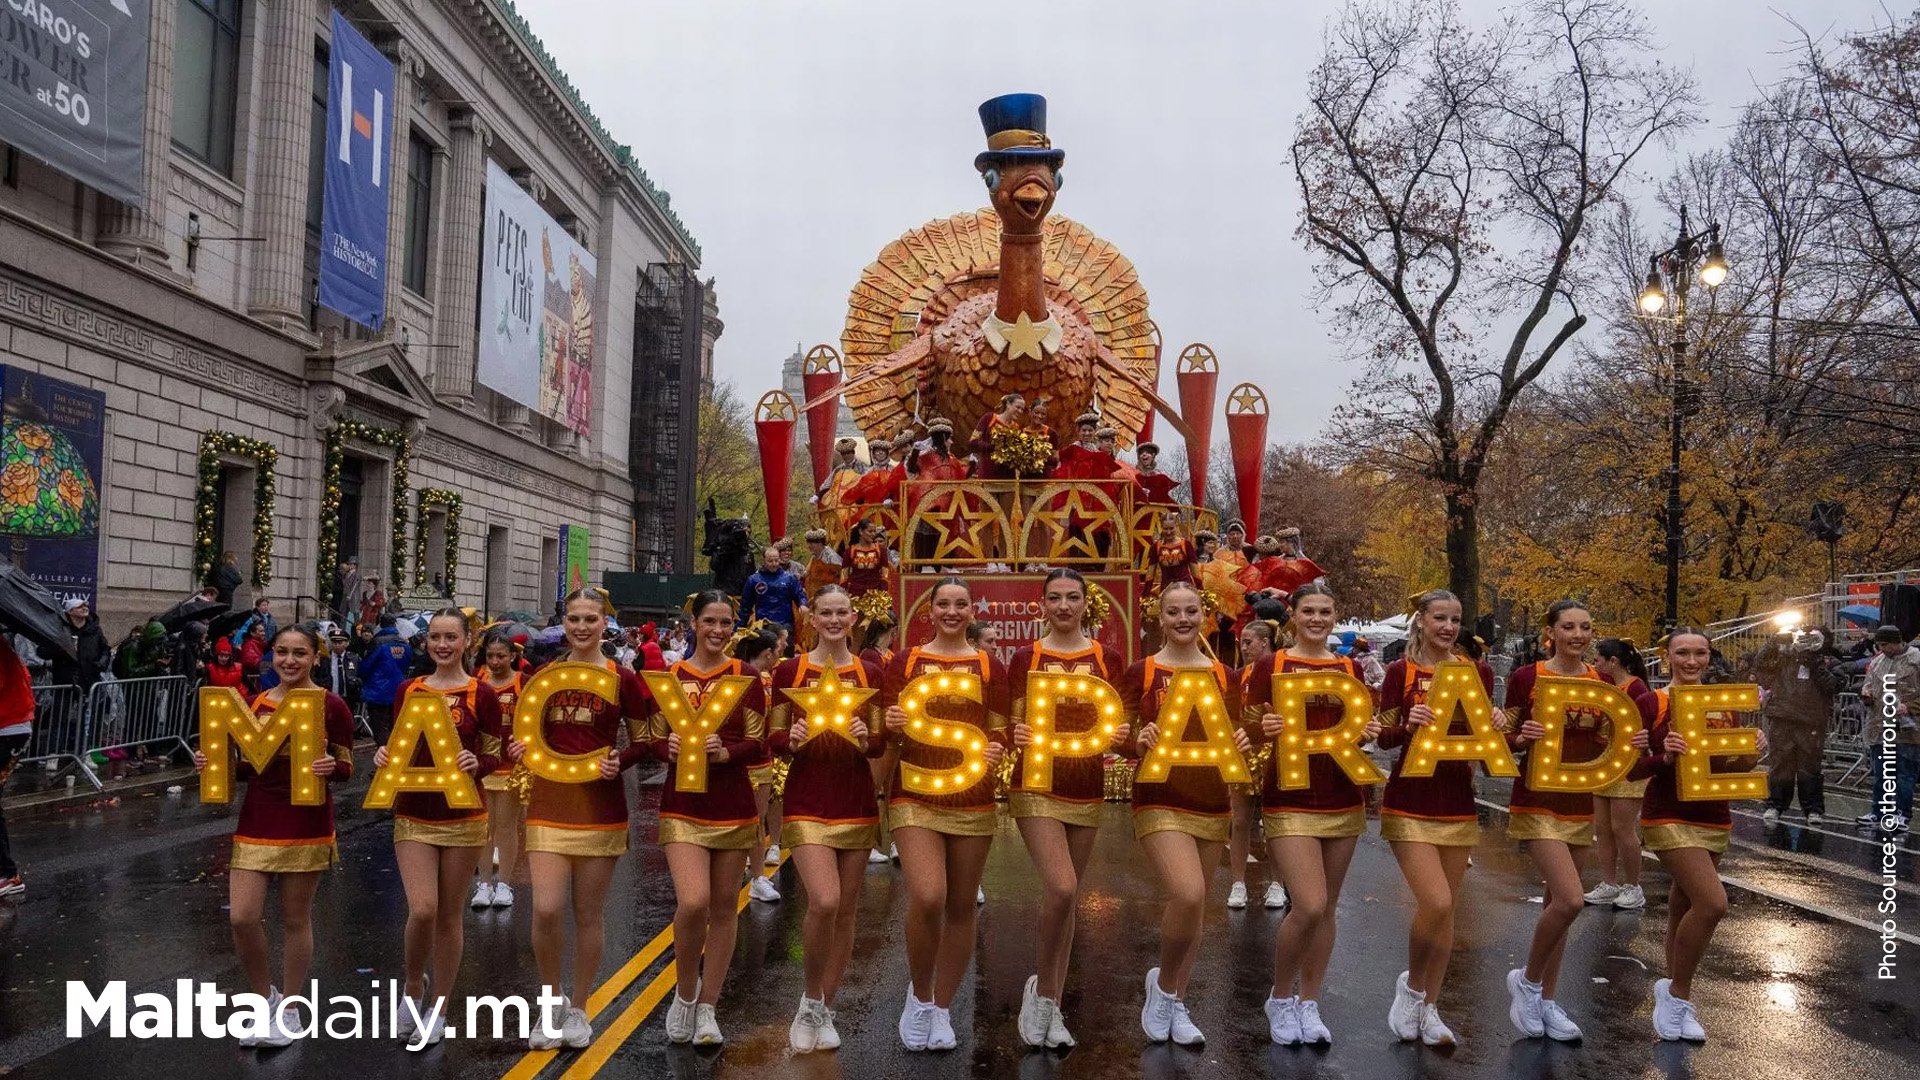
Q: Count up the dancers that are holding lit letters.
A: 11